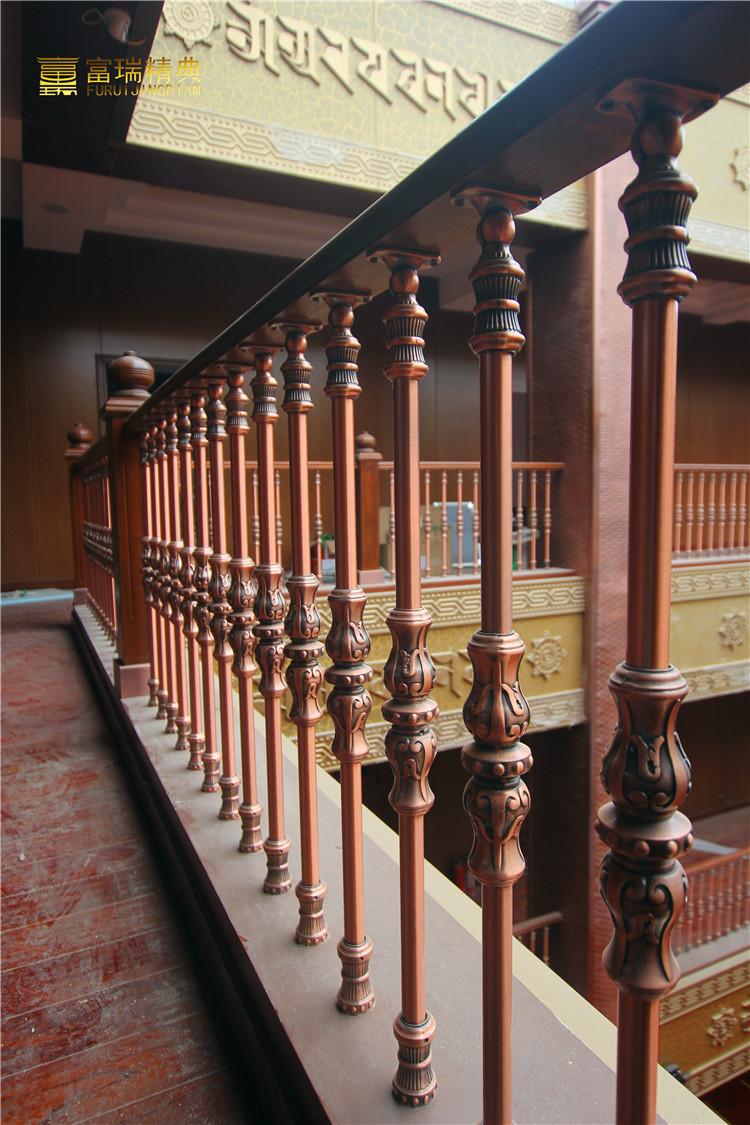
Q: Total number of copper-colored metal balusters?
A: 14